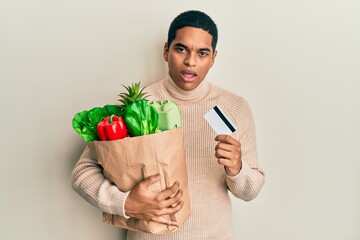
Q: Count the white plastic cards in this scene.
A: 1